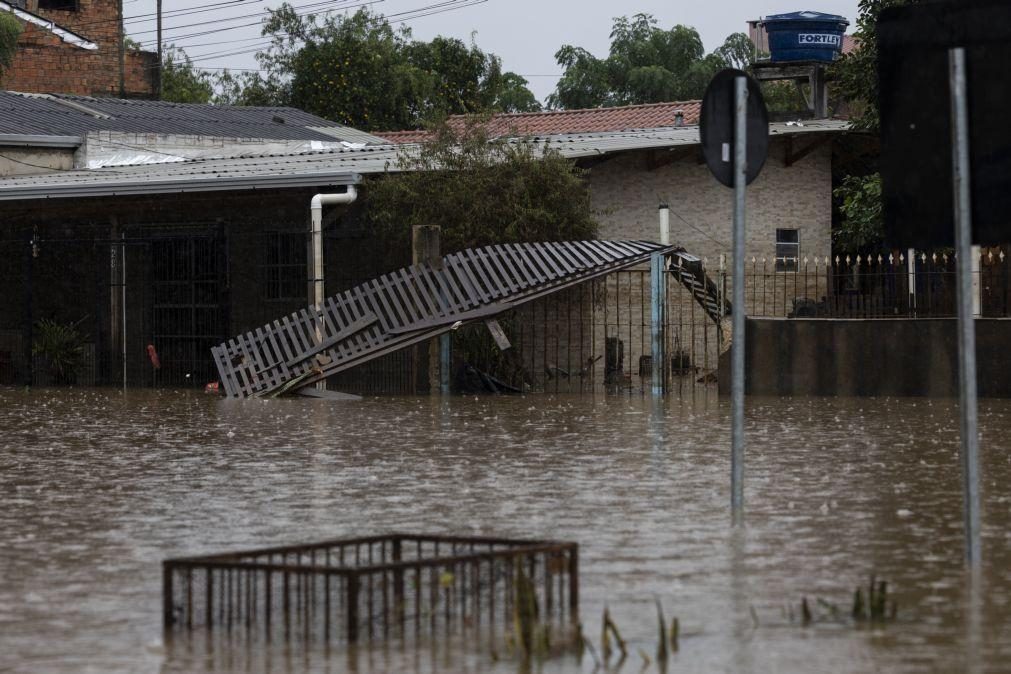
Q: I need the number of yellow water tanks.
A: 0